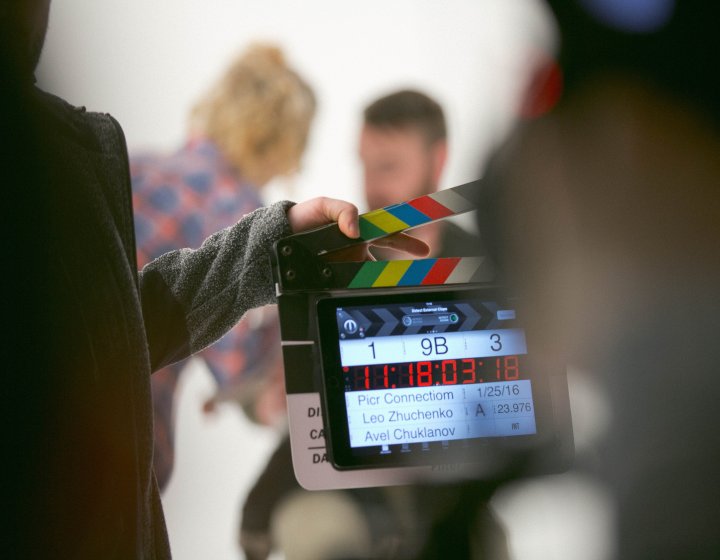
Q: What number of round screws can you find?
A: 3